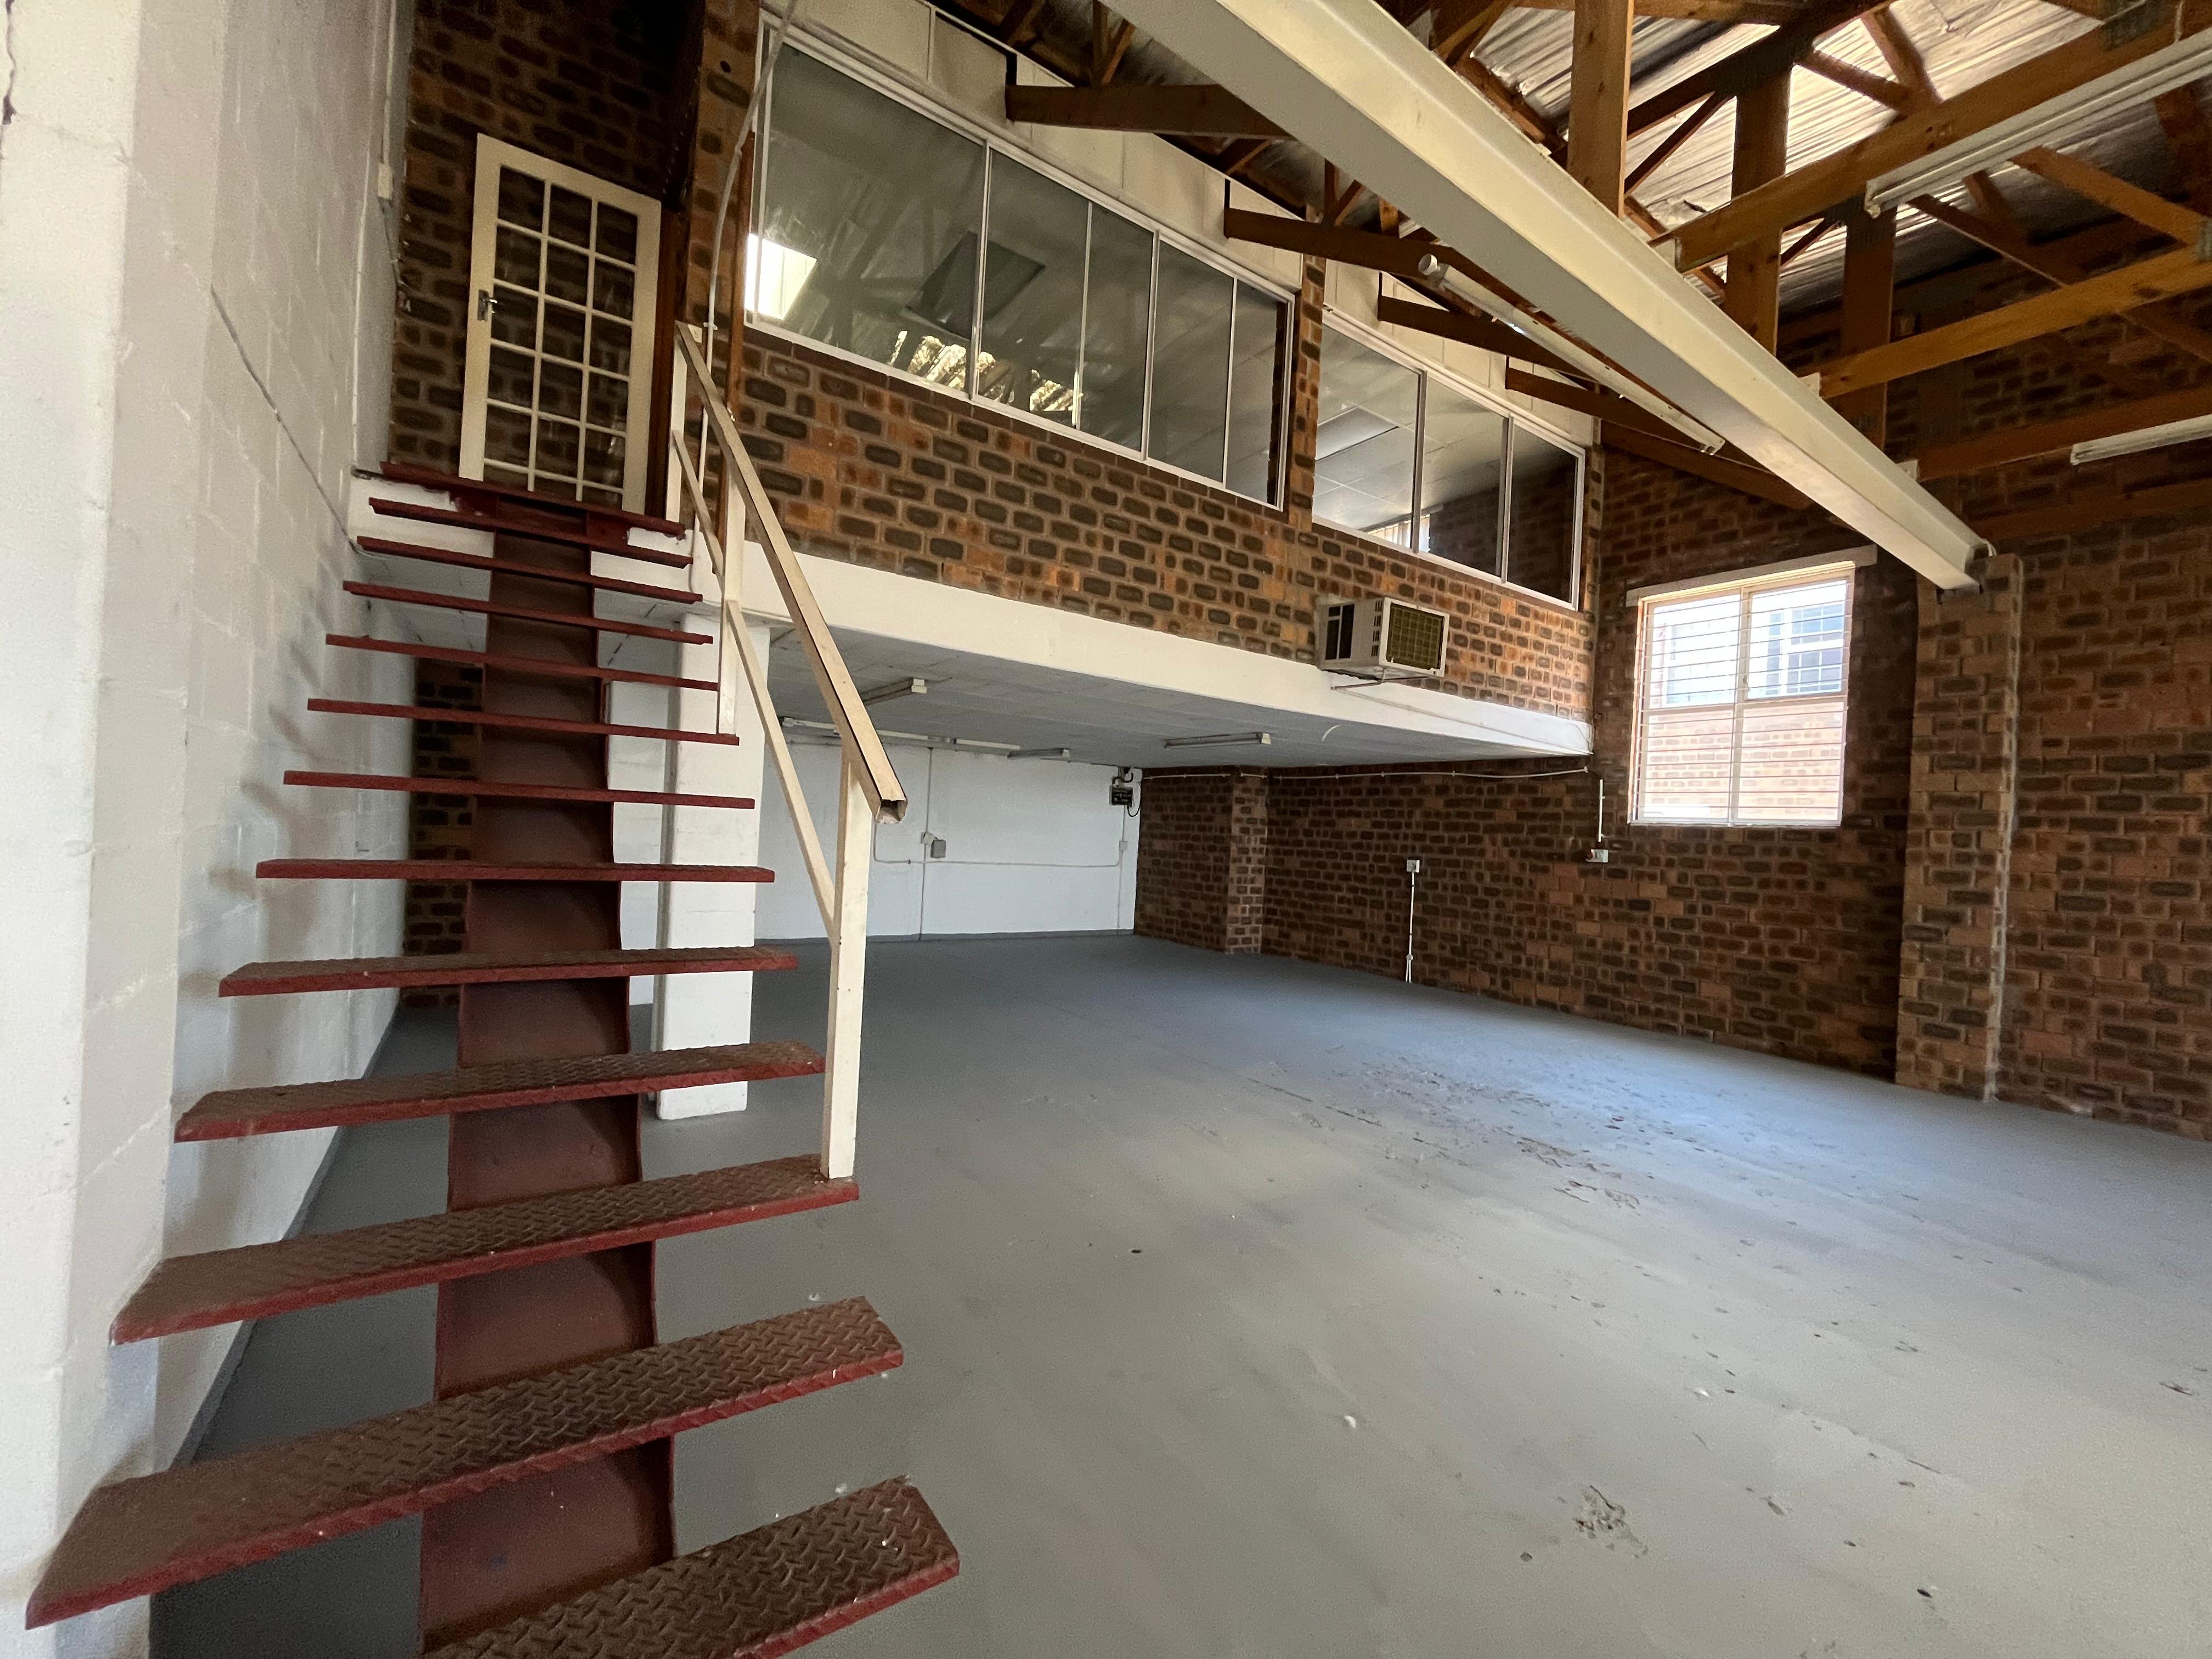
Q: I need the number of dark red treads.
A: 13